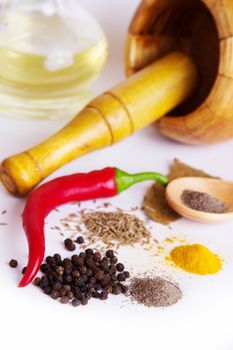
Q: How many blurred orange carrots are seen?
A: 0